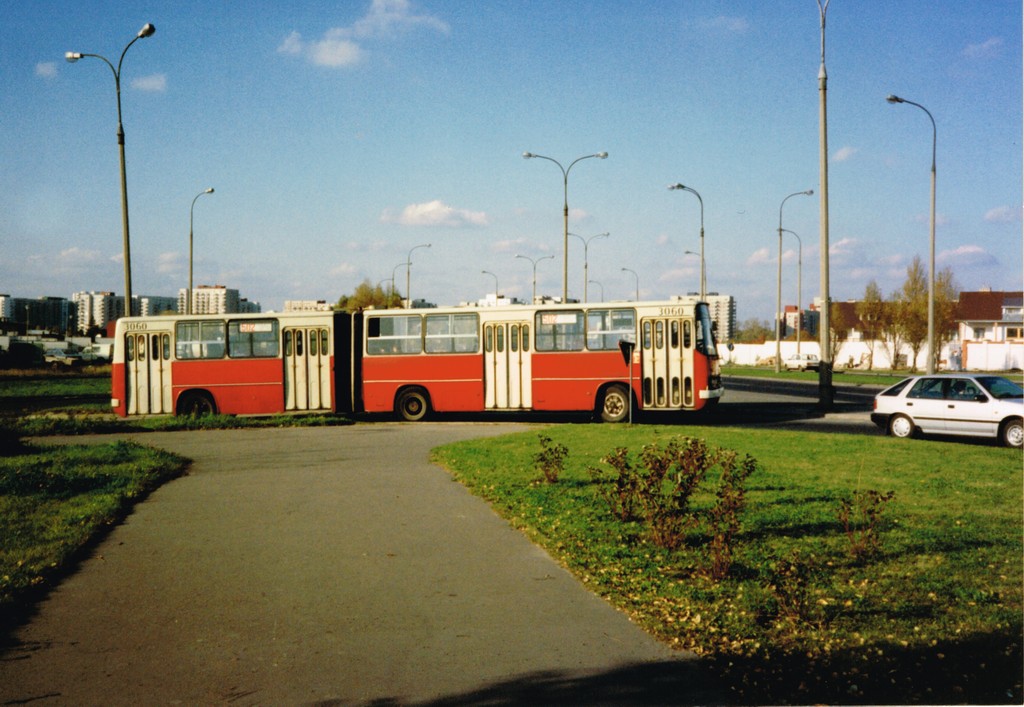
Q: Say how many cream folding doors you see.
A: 4